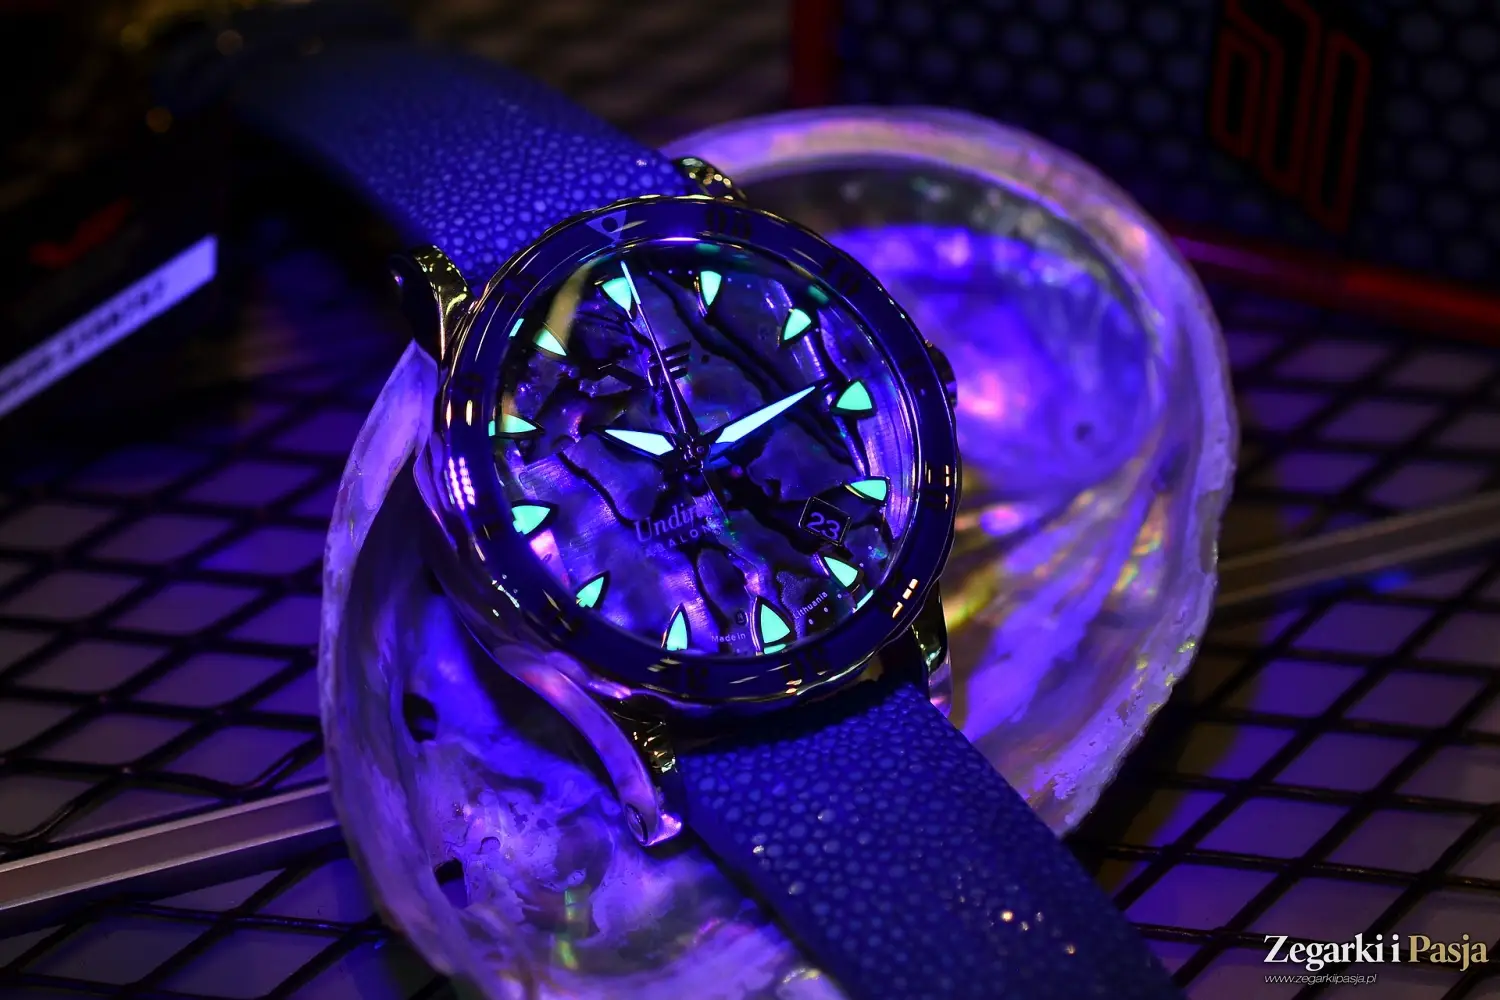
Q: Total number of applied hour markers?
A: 12